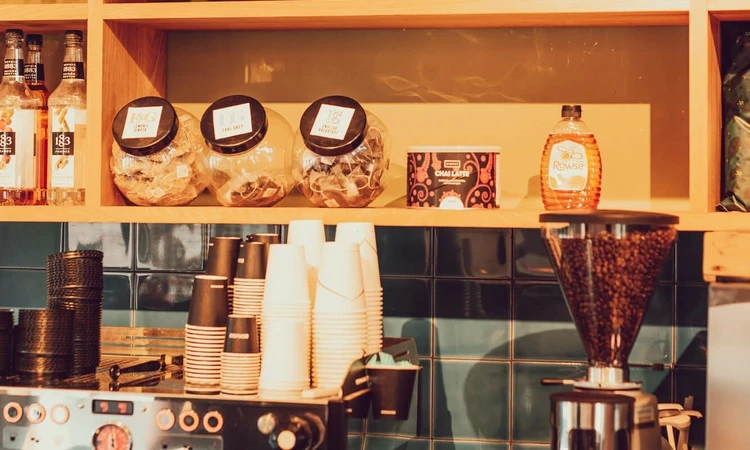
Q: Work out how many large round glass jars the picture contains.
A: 3